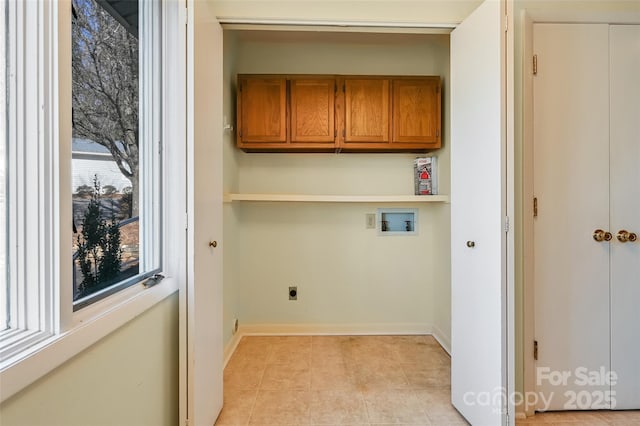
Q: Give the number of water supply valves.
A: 2